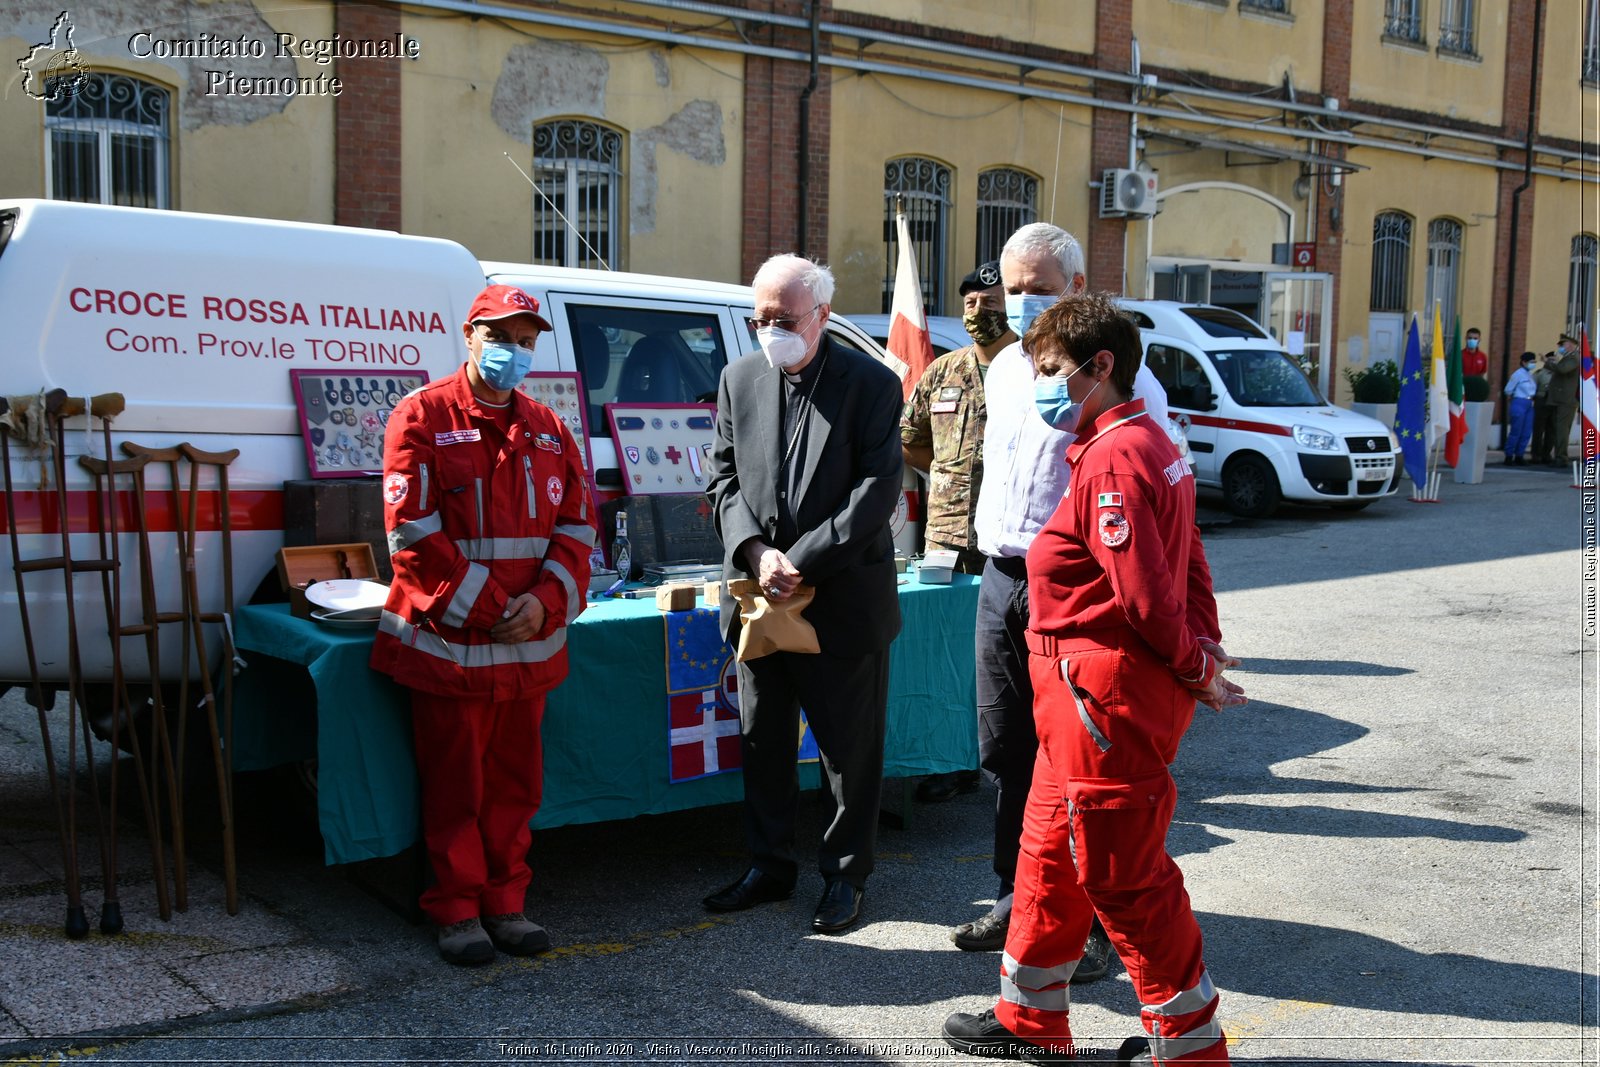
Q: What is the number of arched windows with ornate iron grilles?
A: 7